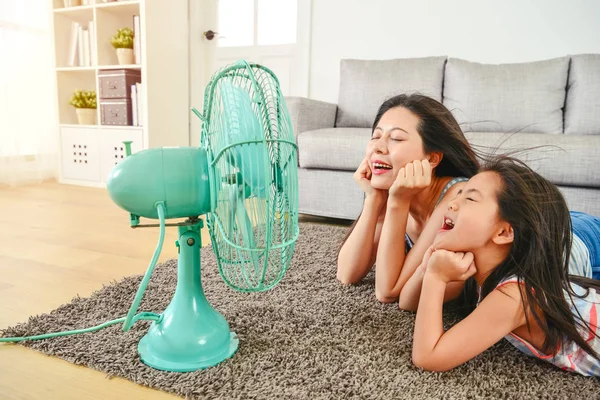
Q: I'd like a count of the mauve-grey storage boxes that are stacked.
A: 2